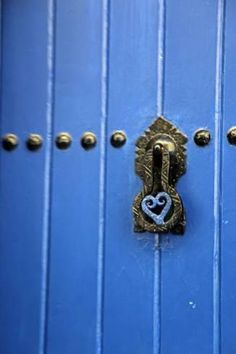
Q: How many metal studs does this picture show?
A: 7